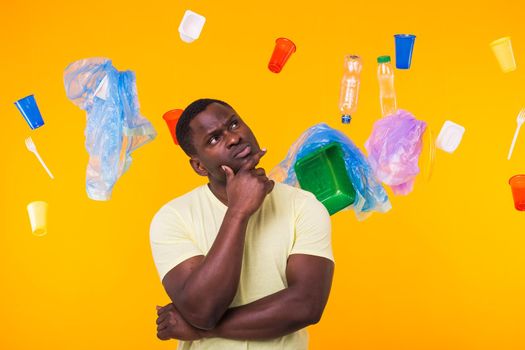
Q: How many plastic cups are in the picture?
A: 7